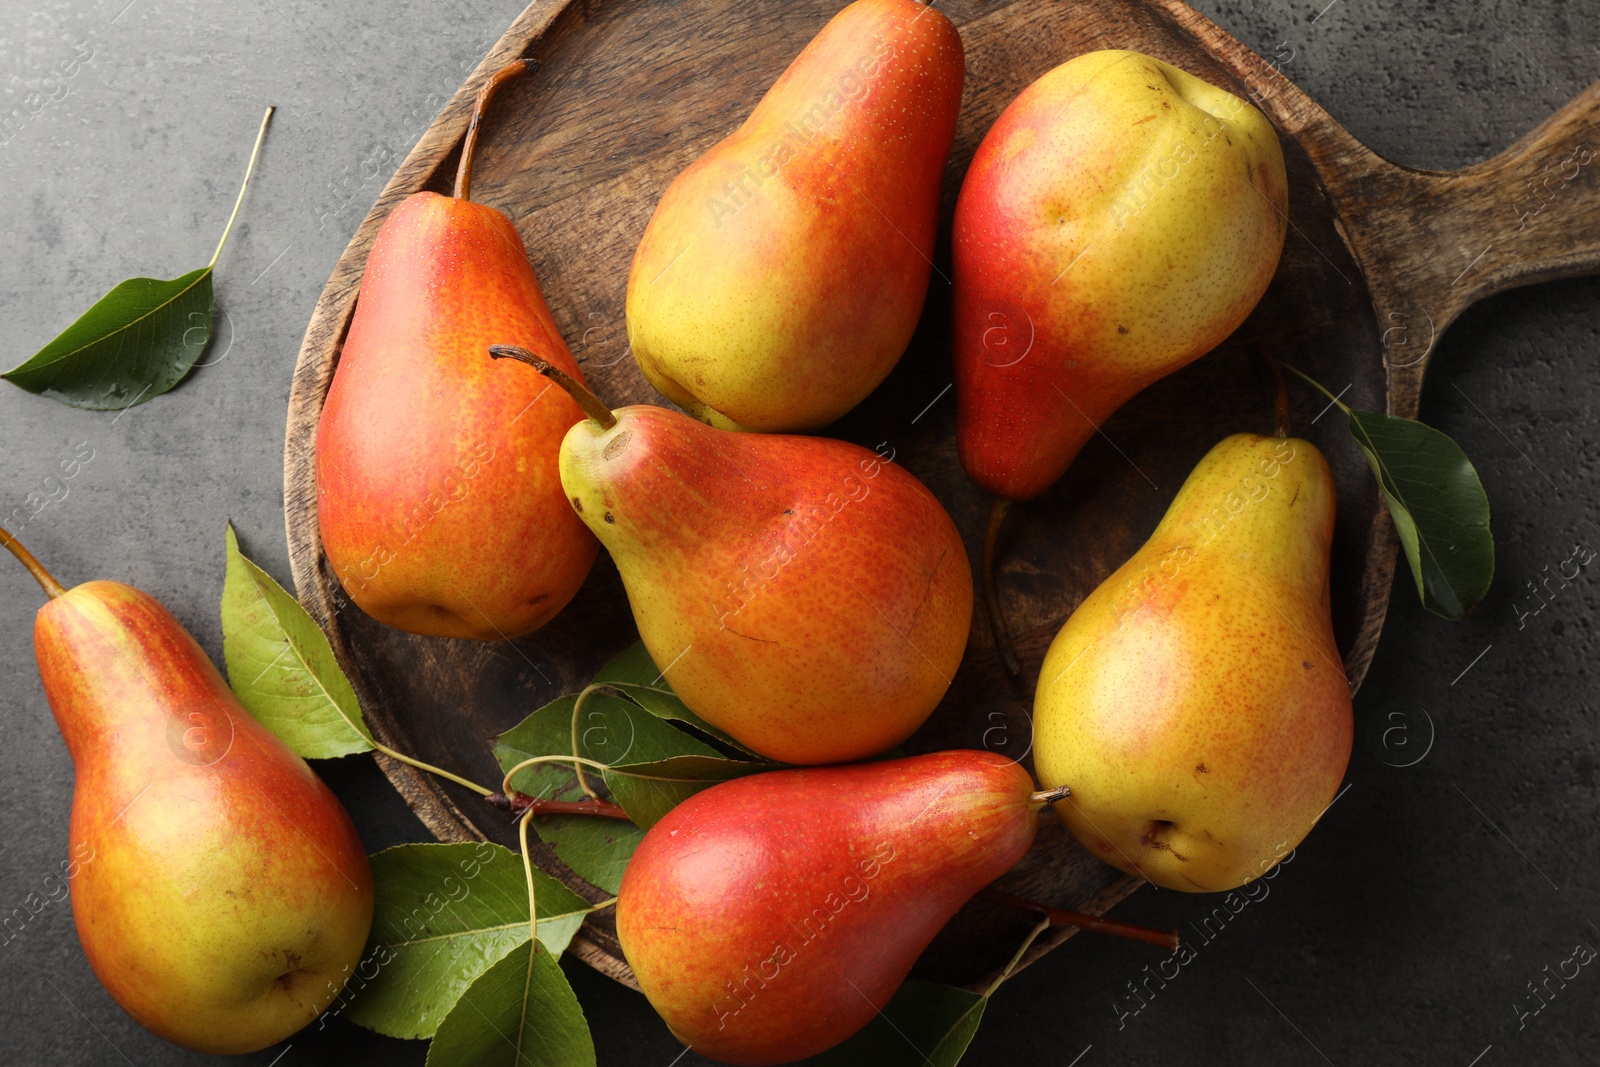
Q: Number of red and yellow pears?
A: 7